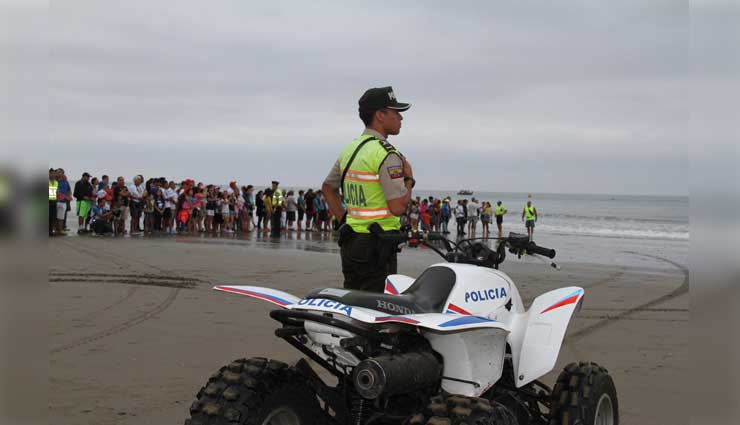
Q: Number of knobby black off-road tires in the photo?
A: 3